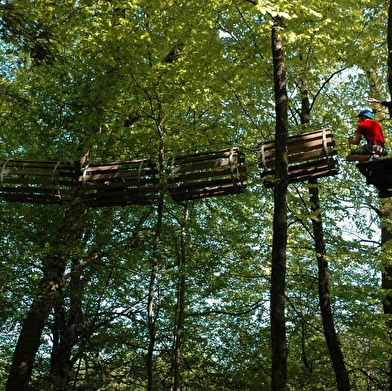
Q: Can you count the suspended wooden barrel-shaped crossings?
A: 4